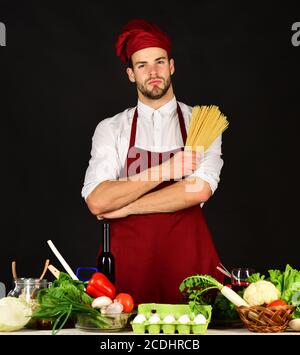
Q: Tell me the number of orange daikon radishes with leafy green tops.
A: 0